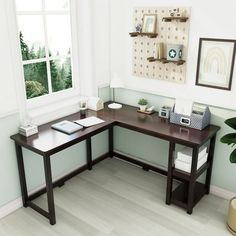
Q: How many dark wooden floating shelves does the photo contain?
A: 3